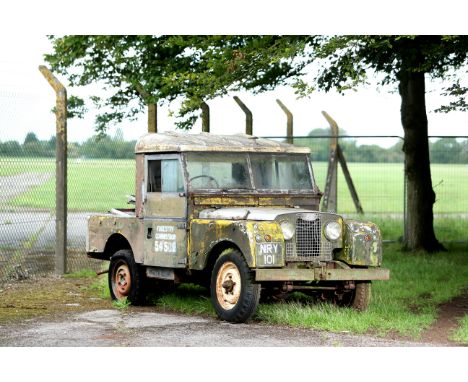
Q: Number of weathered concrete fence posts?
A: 6